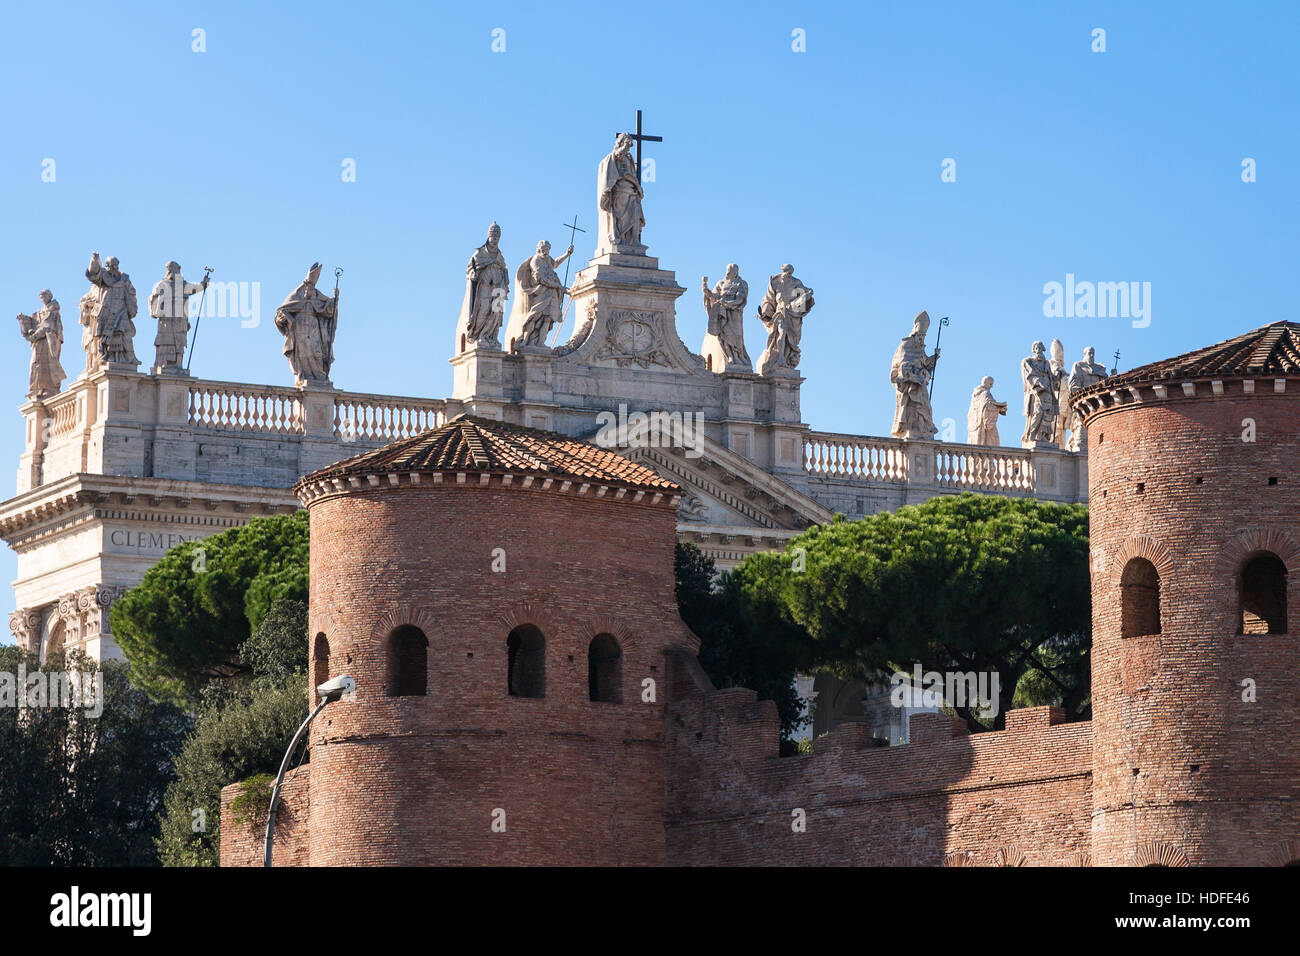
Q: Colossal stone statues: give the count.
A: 15